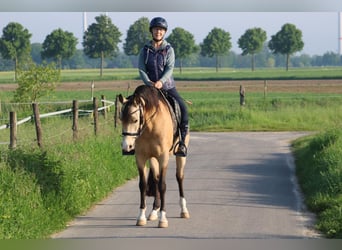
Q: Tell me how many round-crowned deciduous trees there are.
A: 8